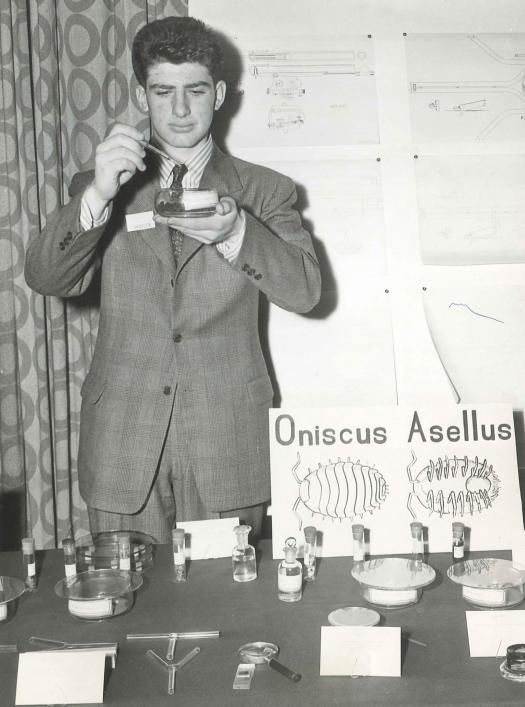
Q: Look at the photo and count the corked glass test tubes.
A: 8